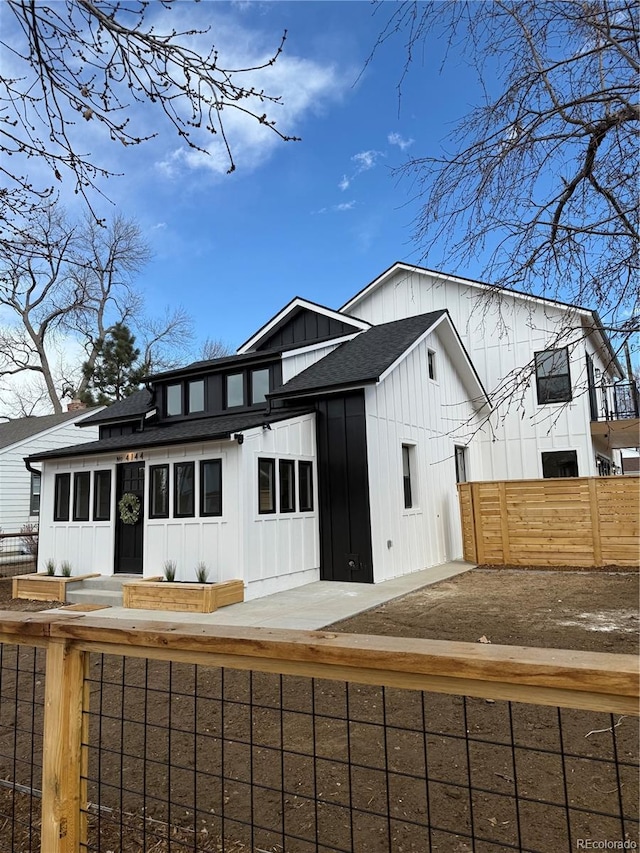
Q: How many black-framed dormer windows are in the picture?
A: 4